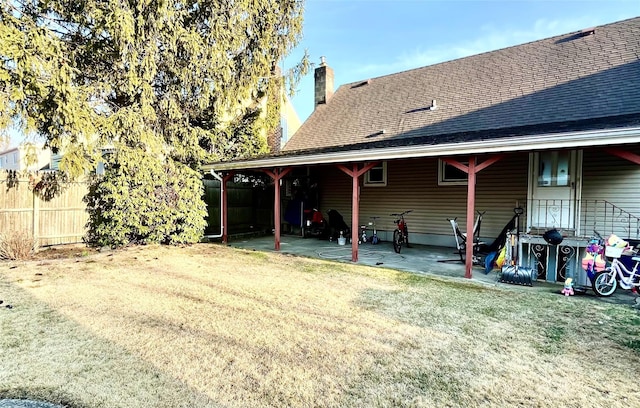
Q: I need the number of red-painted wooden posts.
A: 4